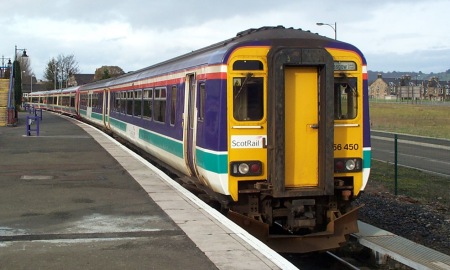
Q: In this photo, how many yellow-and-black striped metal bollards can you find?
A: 0